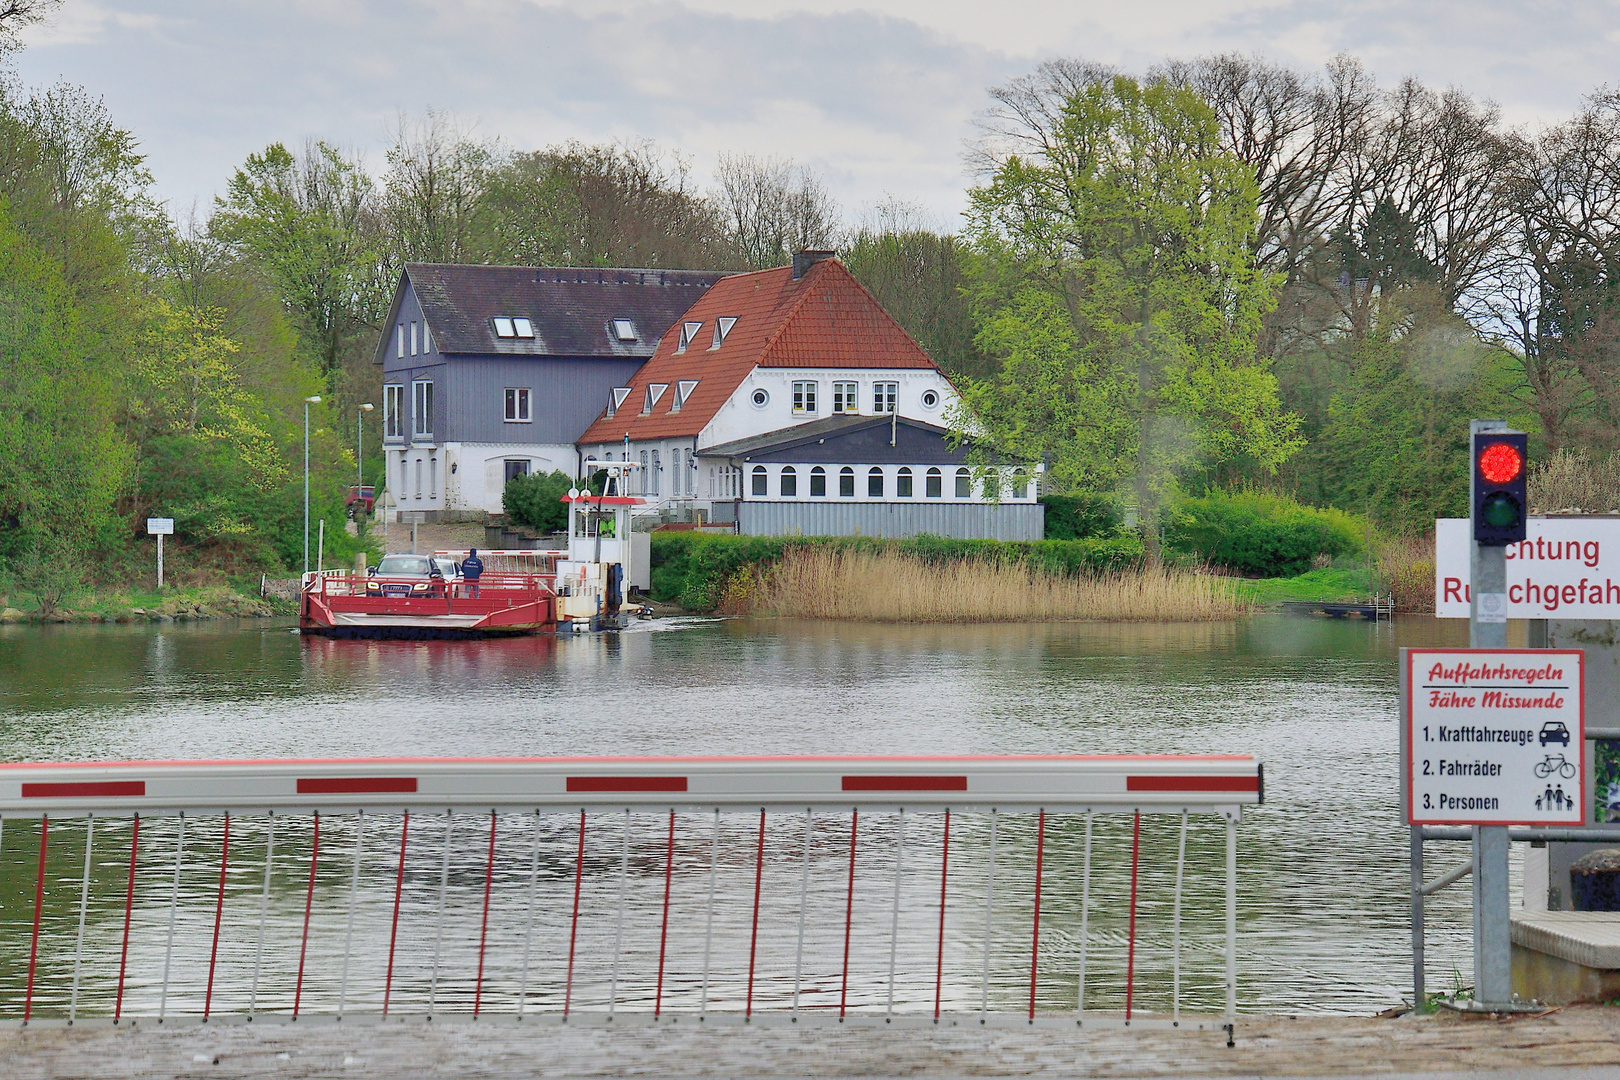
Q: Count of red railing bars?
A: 13